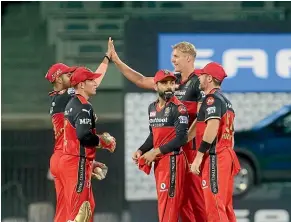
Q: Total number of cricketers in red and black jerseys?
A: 5